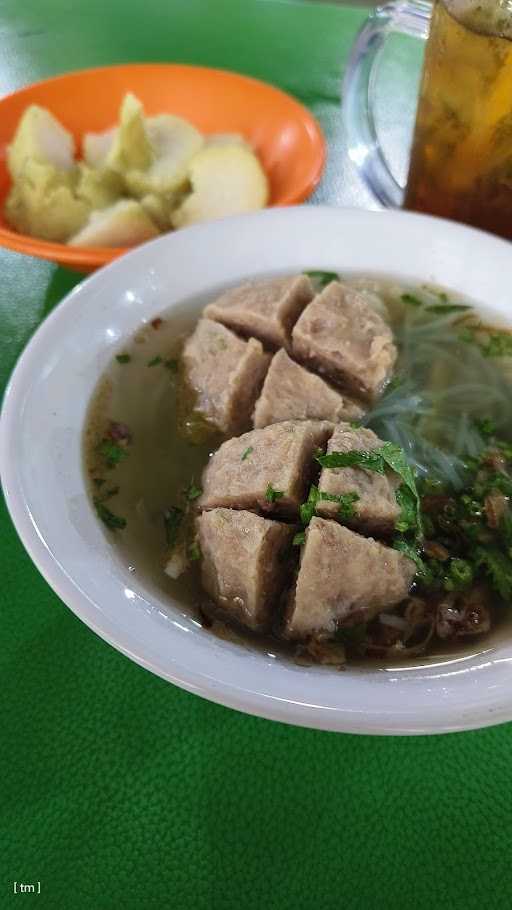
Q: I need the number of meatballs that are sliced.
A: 2